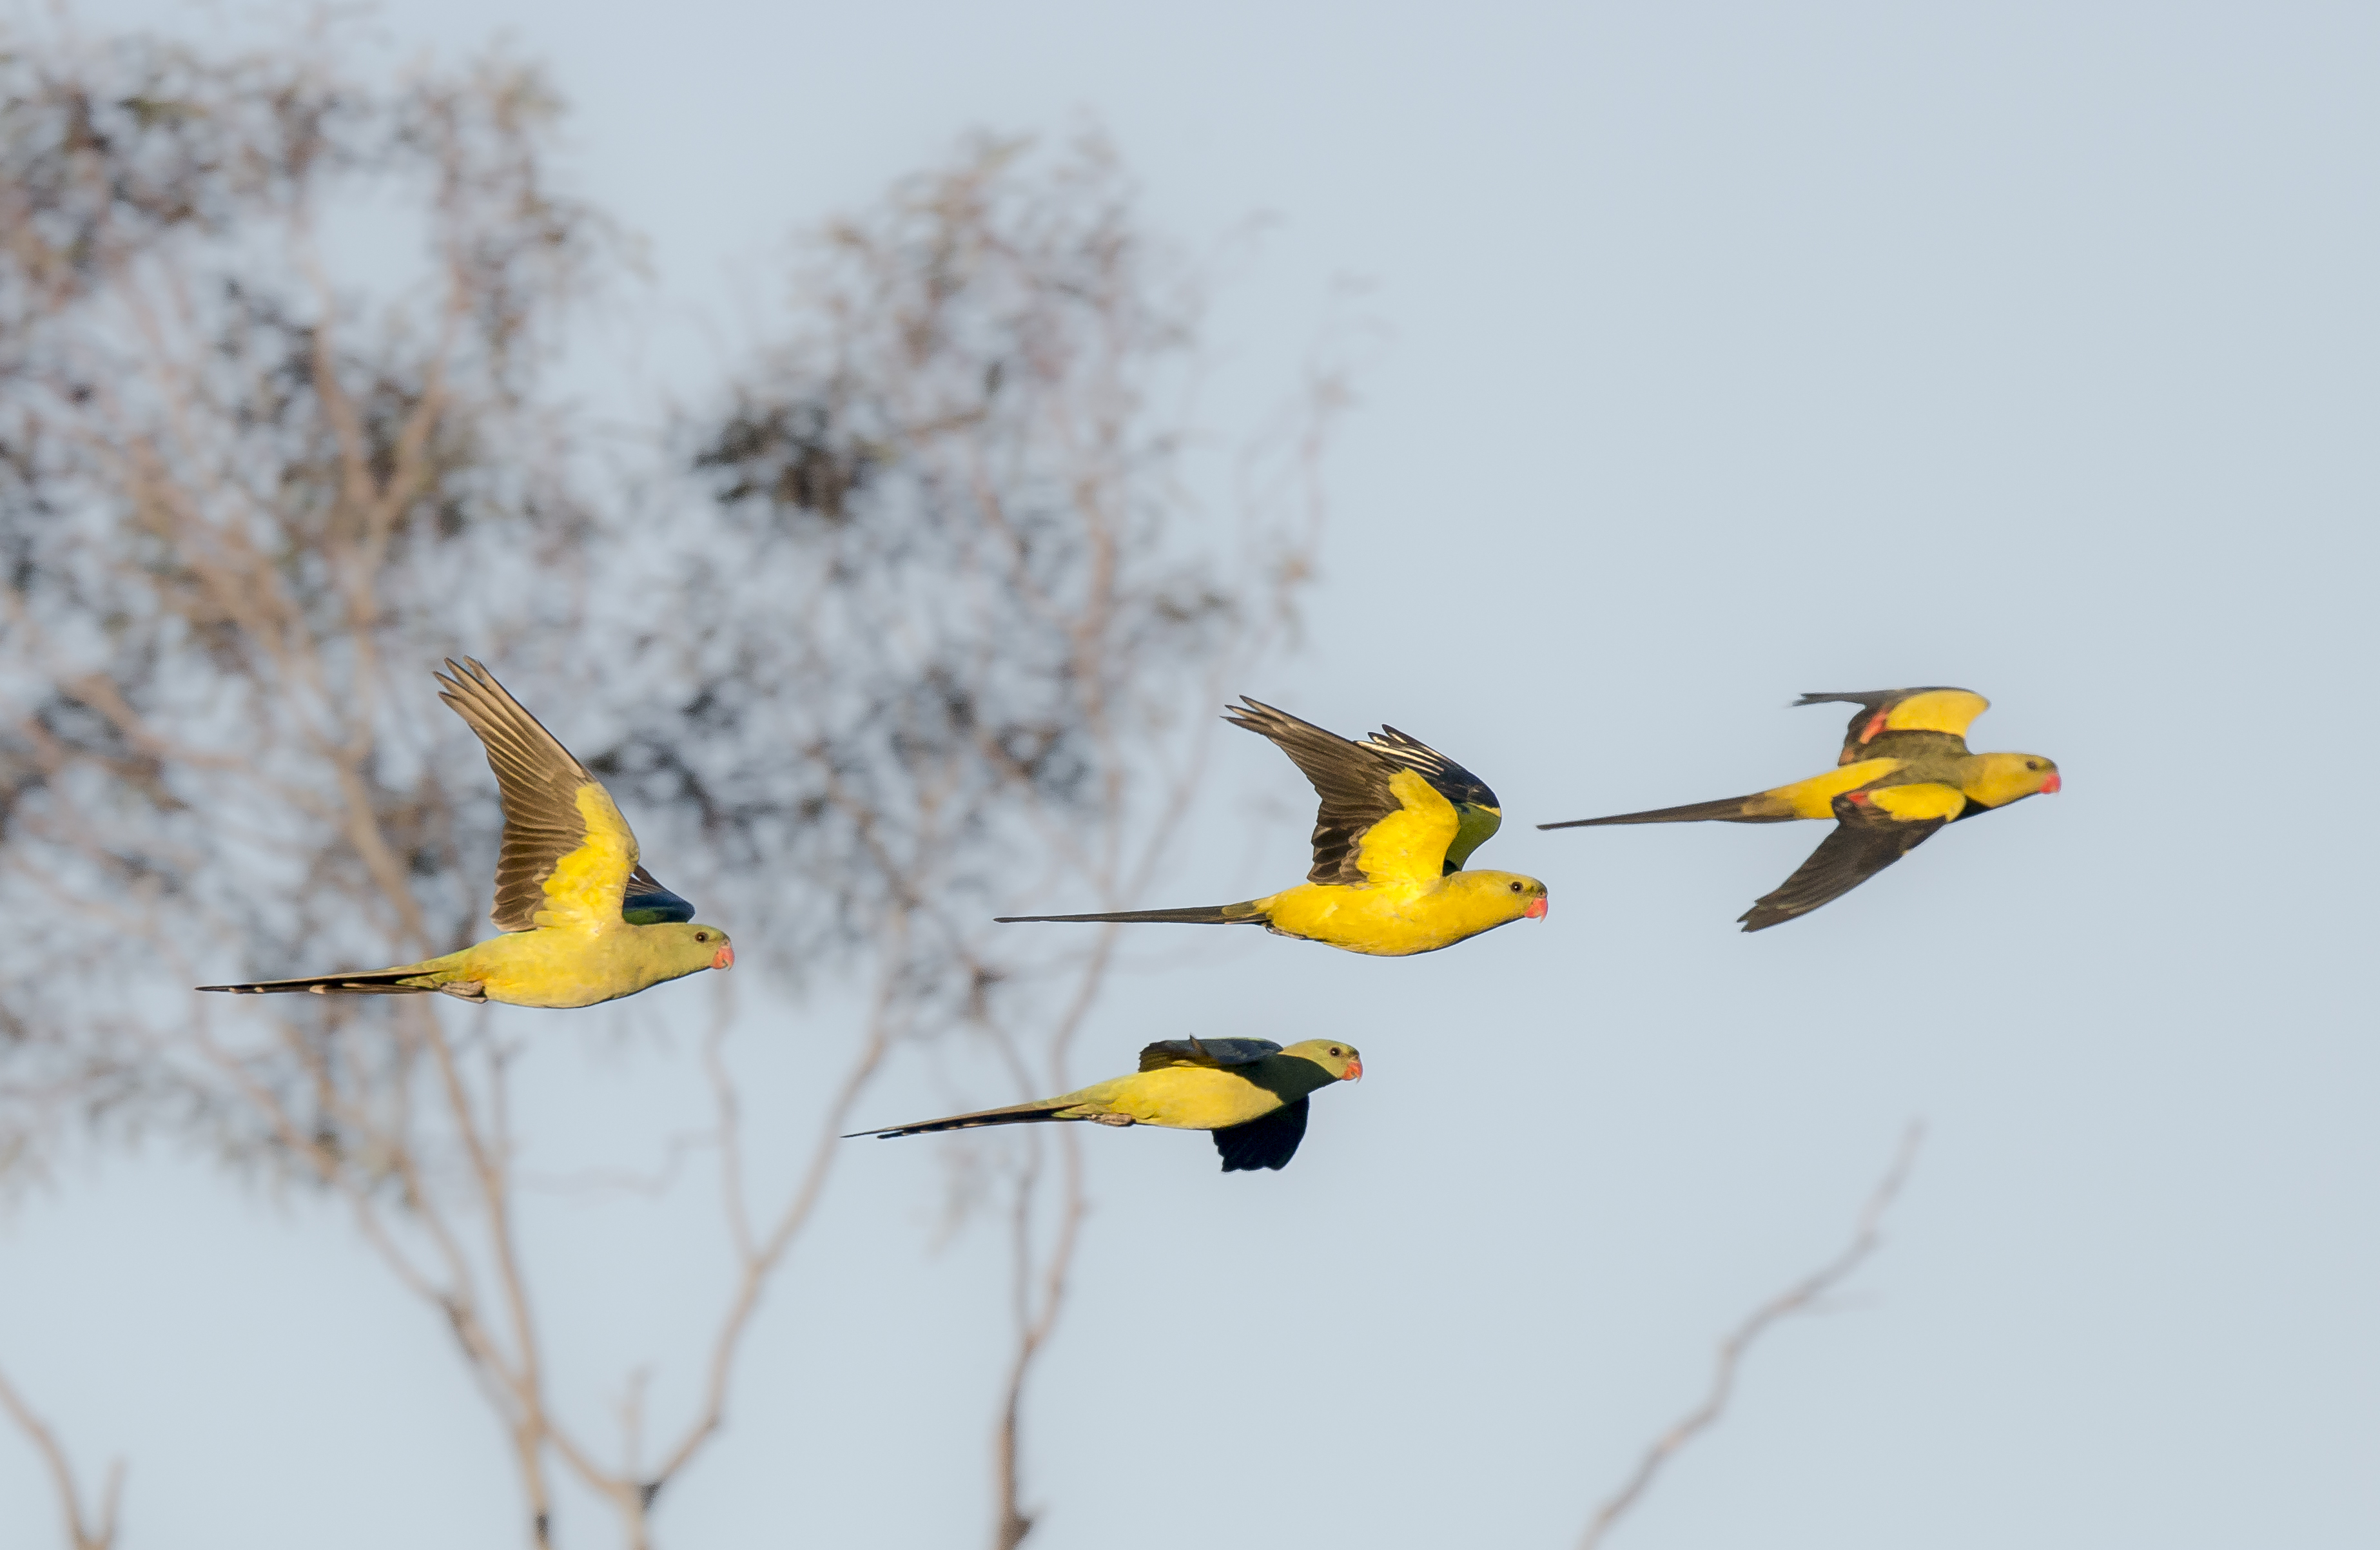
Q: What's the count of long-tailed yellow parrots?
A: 4